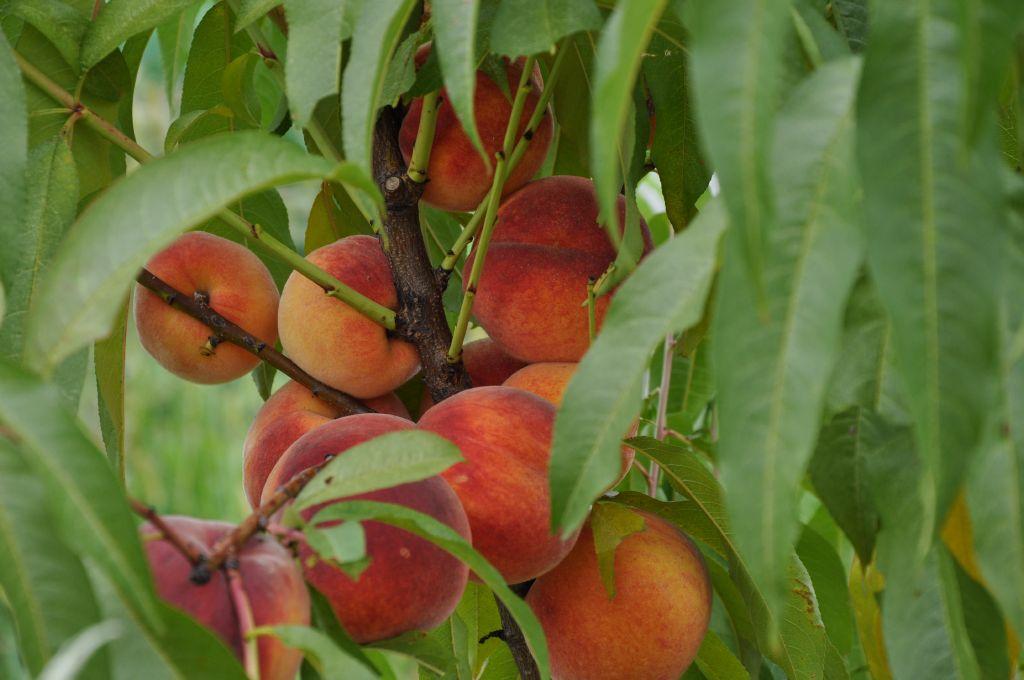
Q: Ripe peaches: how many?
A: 11